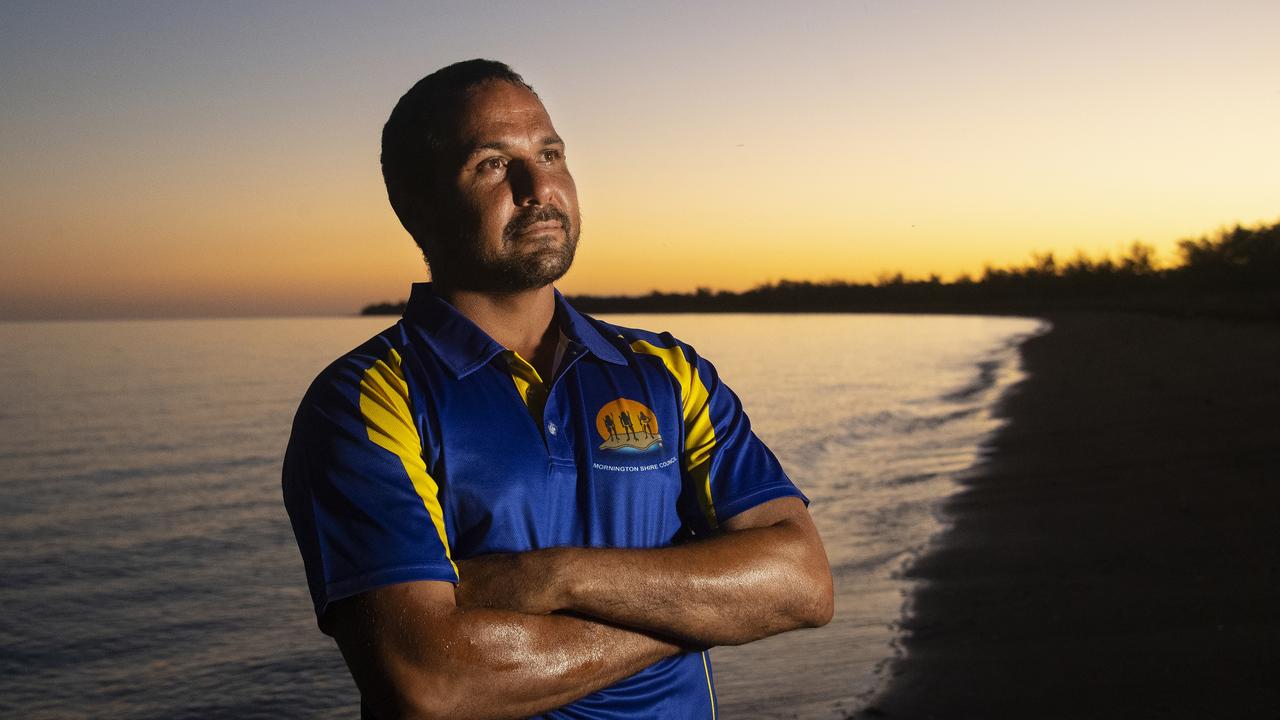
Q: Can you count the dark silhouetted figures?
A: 3